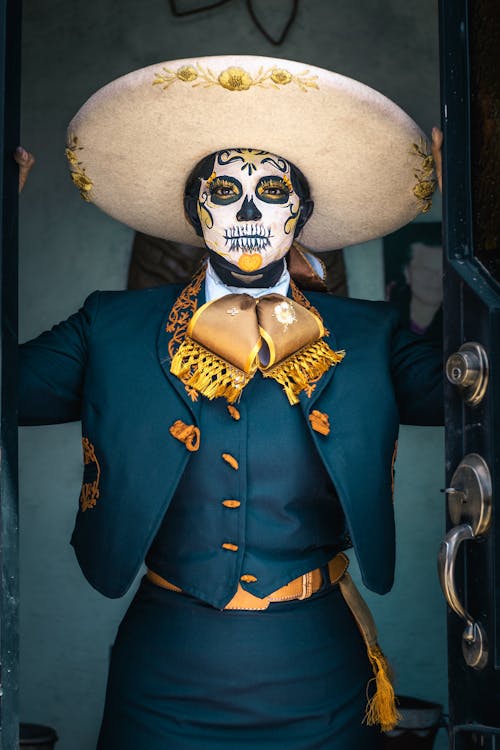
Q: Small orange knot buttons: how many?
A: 5